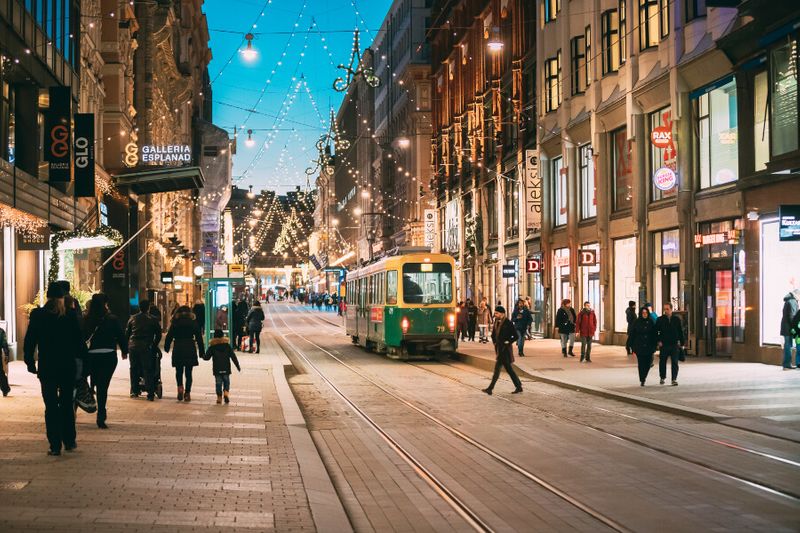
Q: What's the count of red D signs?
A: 2